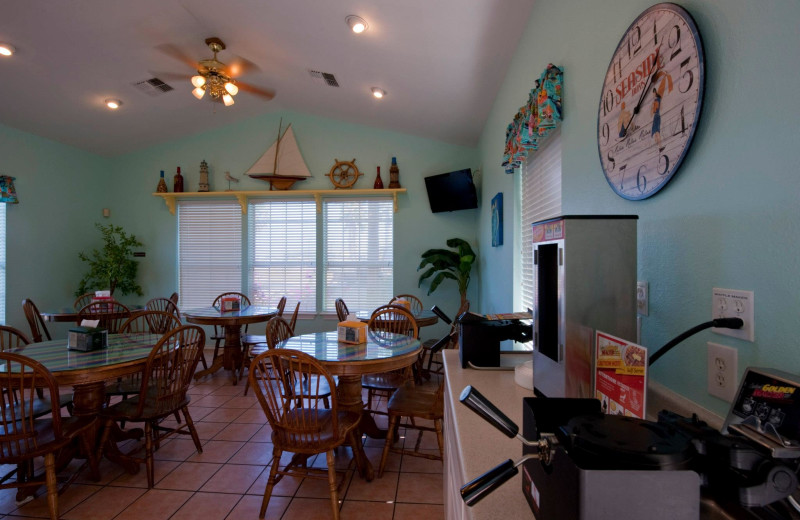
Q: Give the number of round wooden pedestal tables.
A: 5